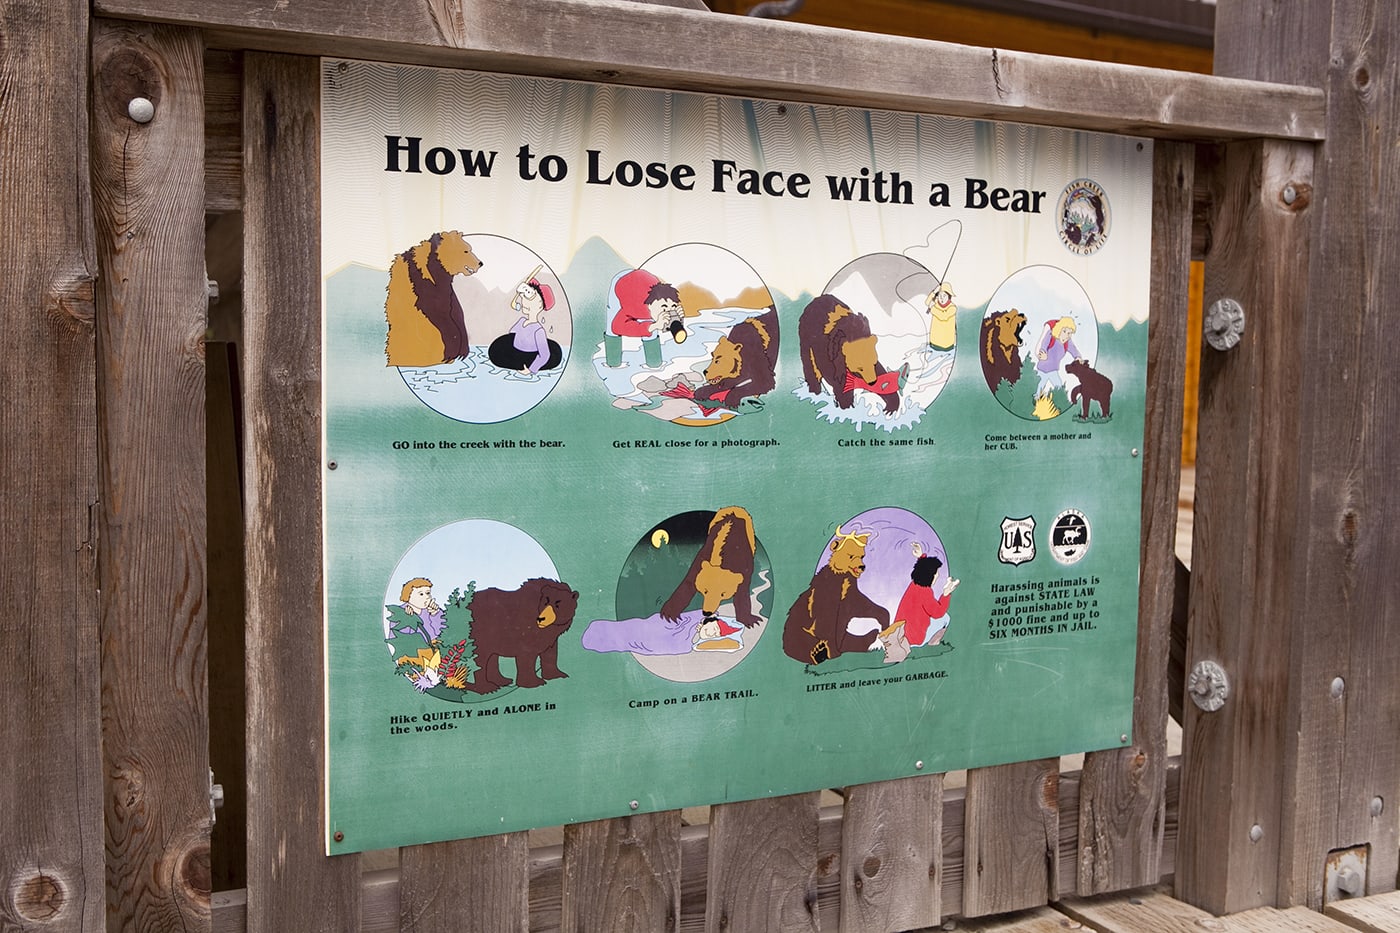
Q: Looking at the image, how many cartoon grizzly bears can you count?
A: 8